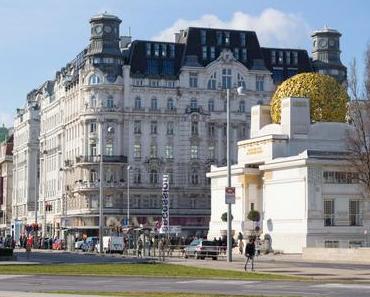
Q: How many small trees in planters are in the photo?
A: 2